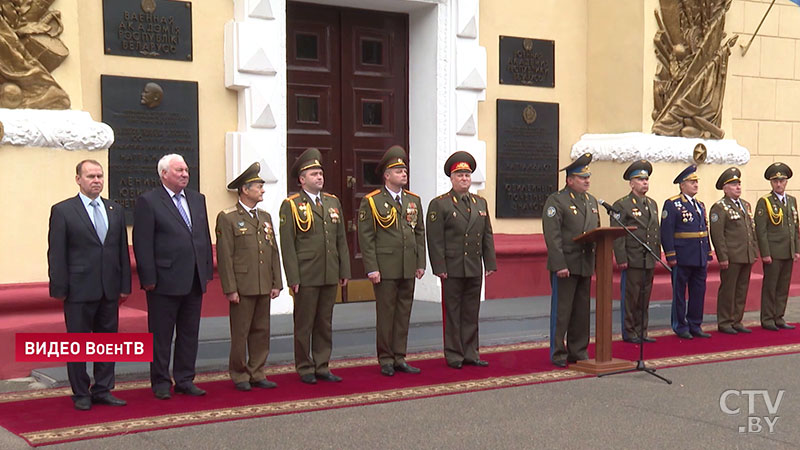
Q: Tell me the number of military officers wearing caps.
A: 9